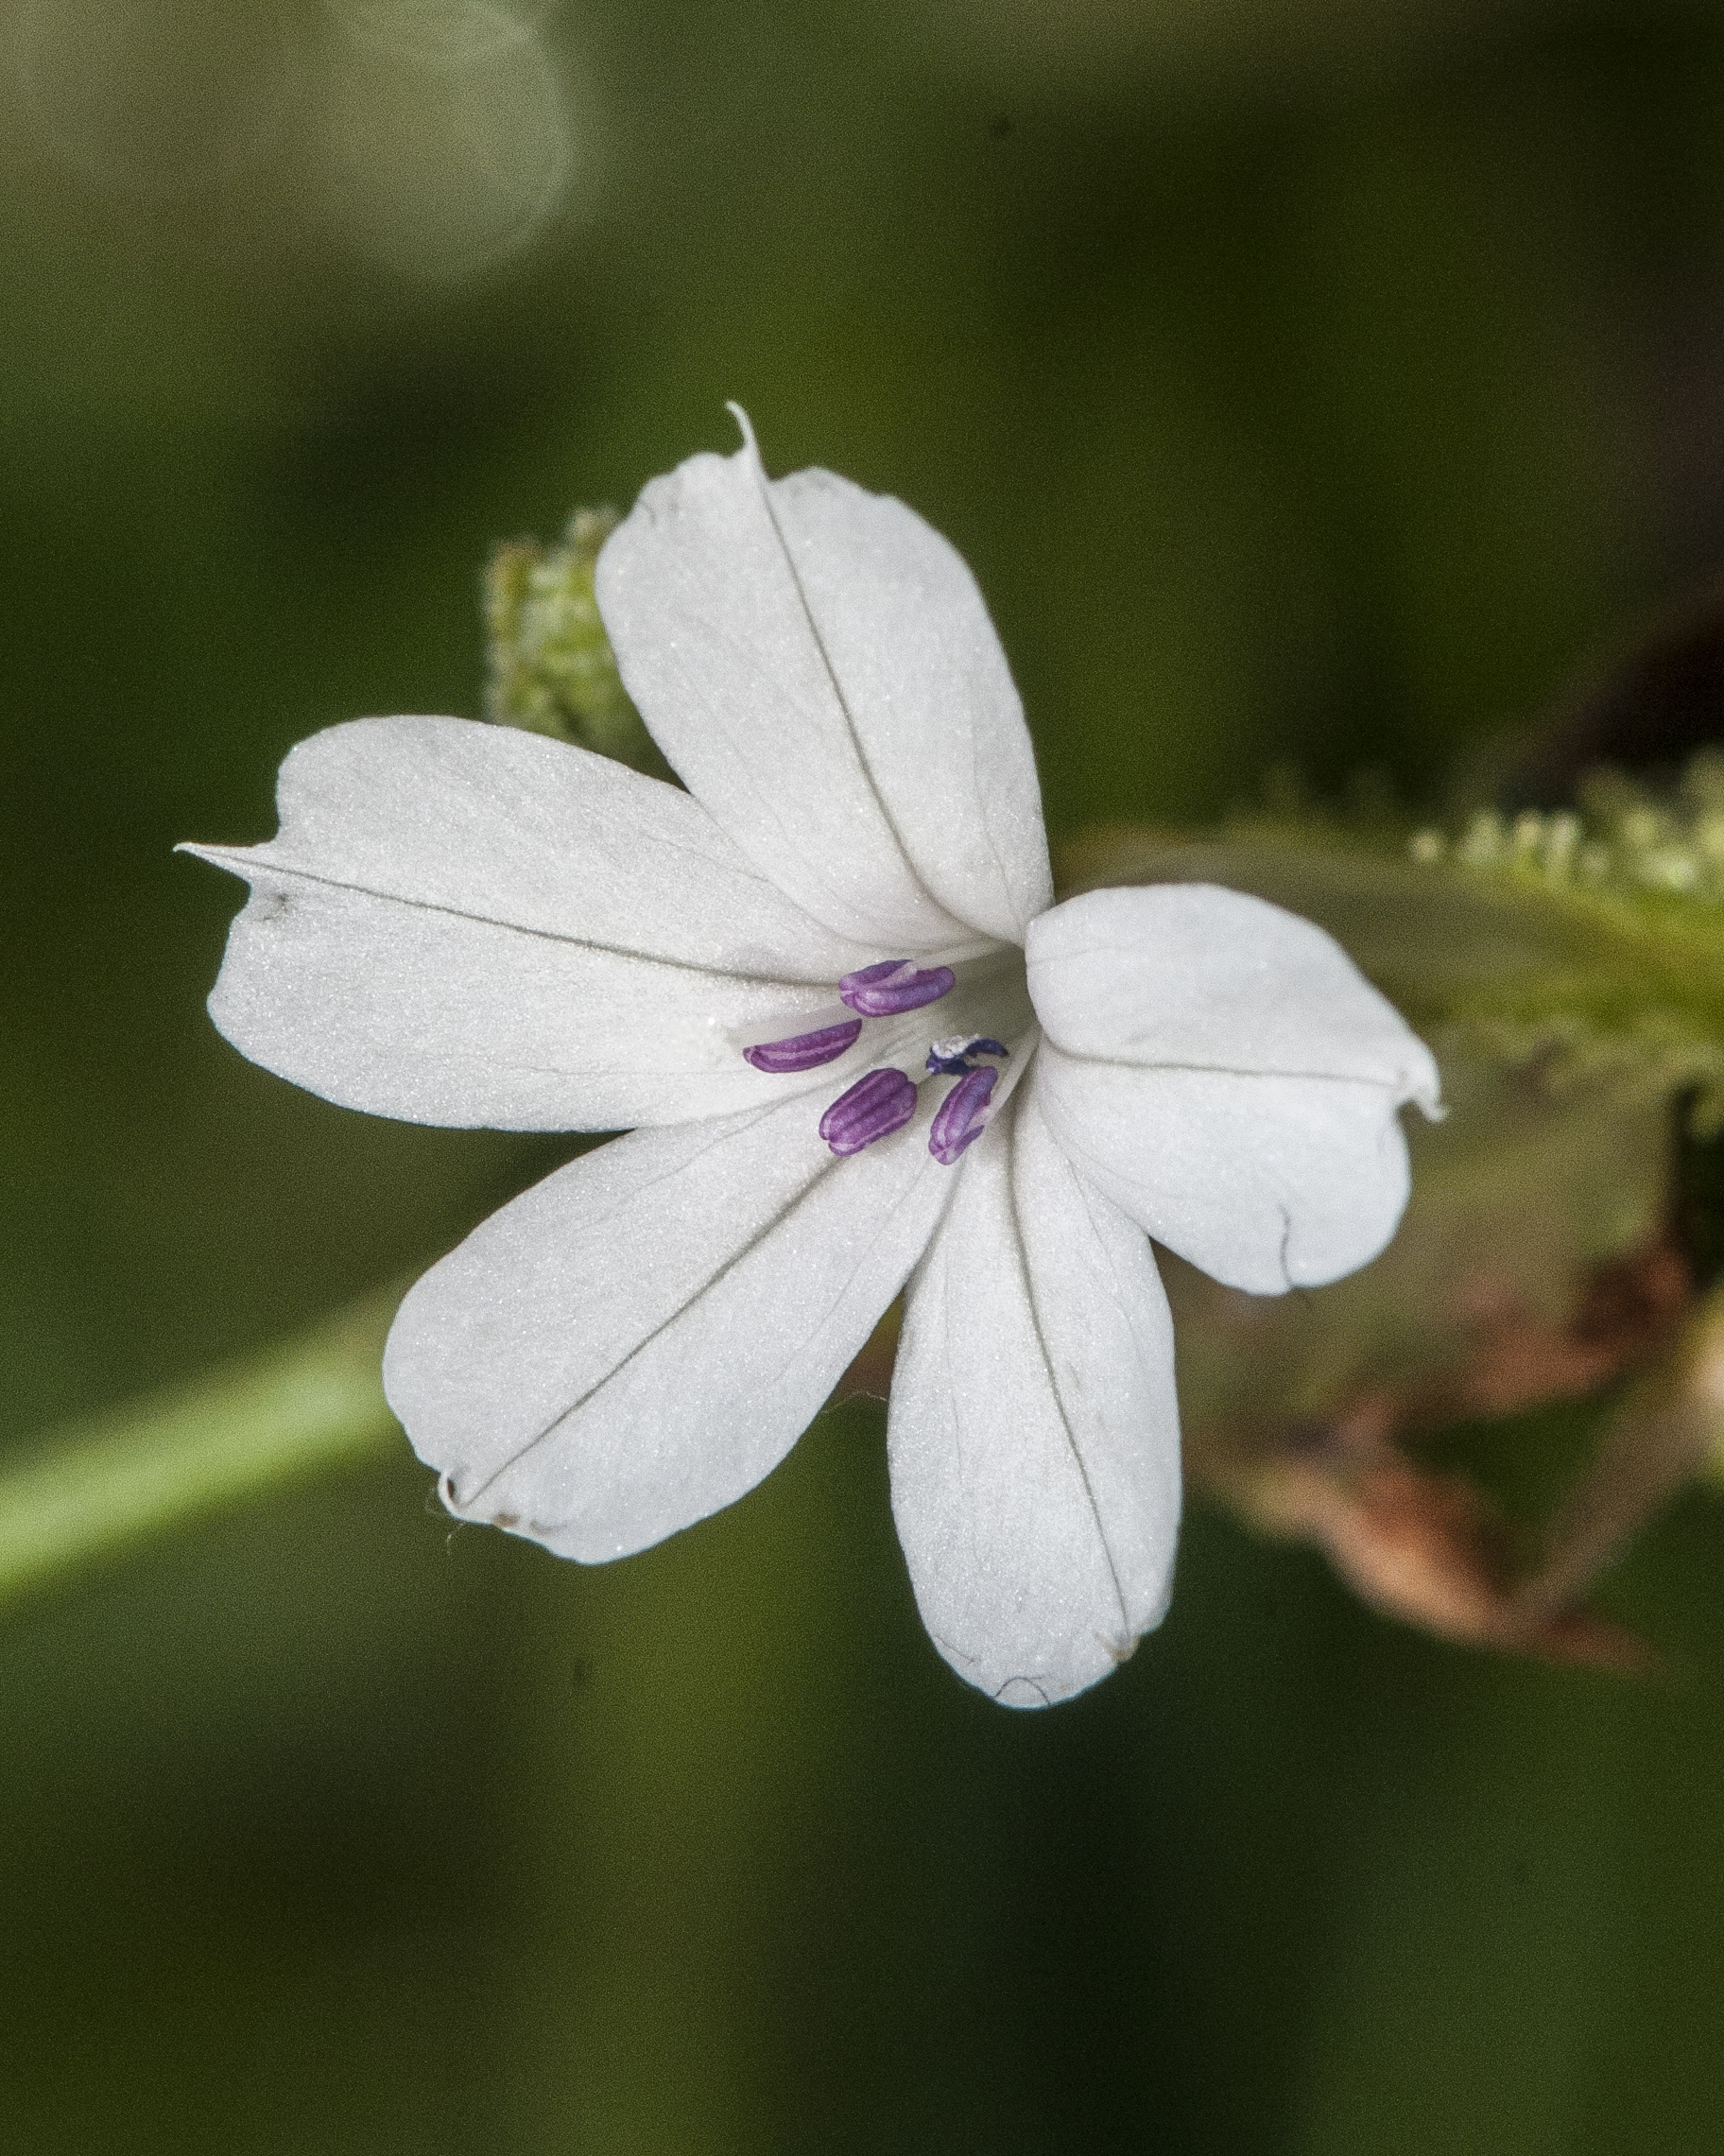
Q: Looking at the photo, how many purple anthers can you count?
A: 4